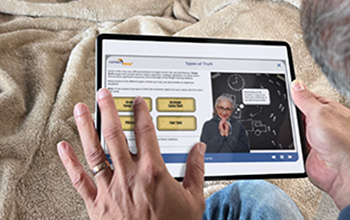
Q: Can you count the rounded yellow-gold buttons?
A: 4